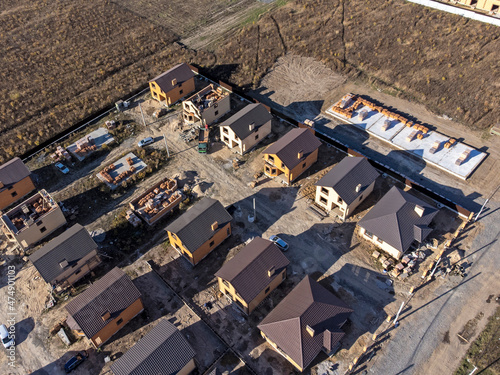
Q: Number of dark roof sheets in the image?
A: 12